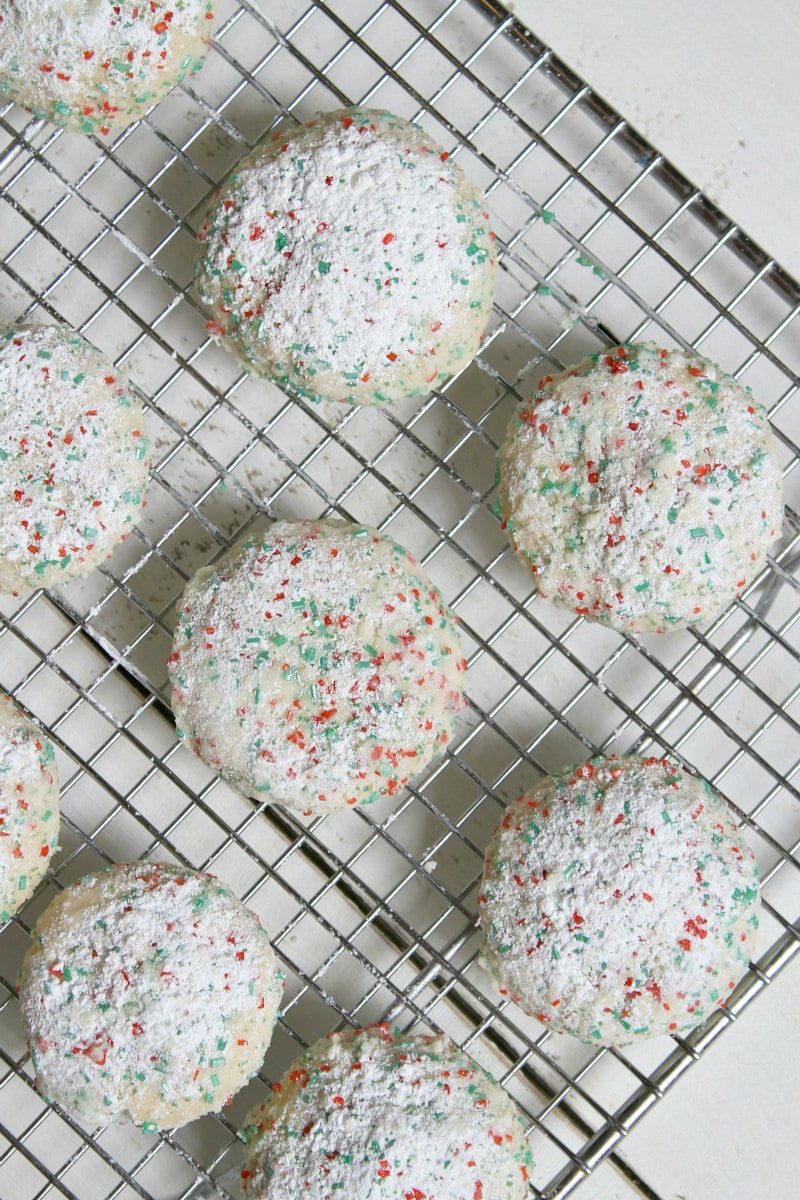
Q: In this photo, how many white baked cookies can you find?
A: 9